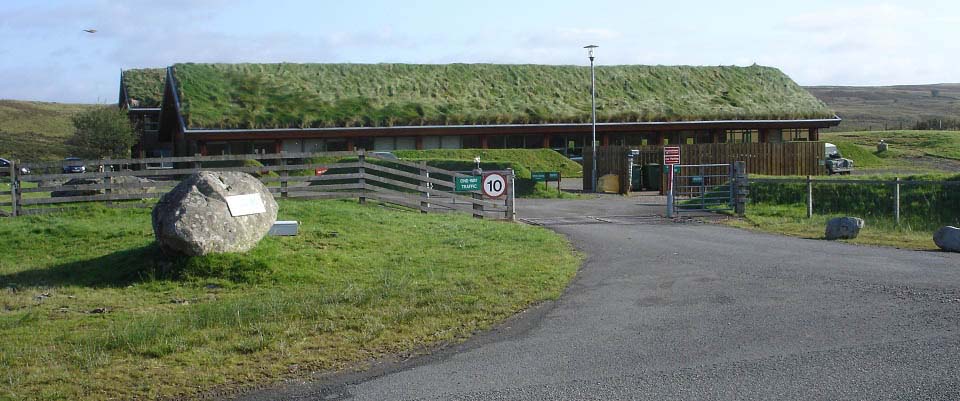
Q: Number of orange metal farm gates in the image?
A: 0